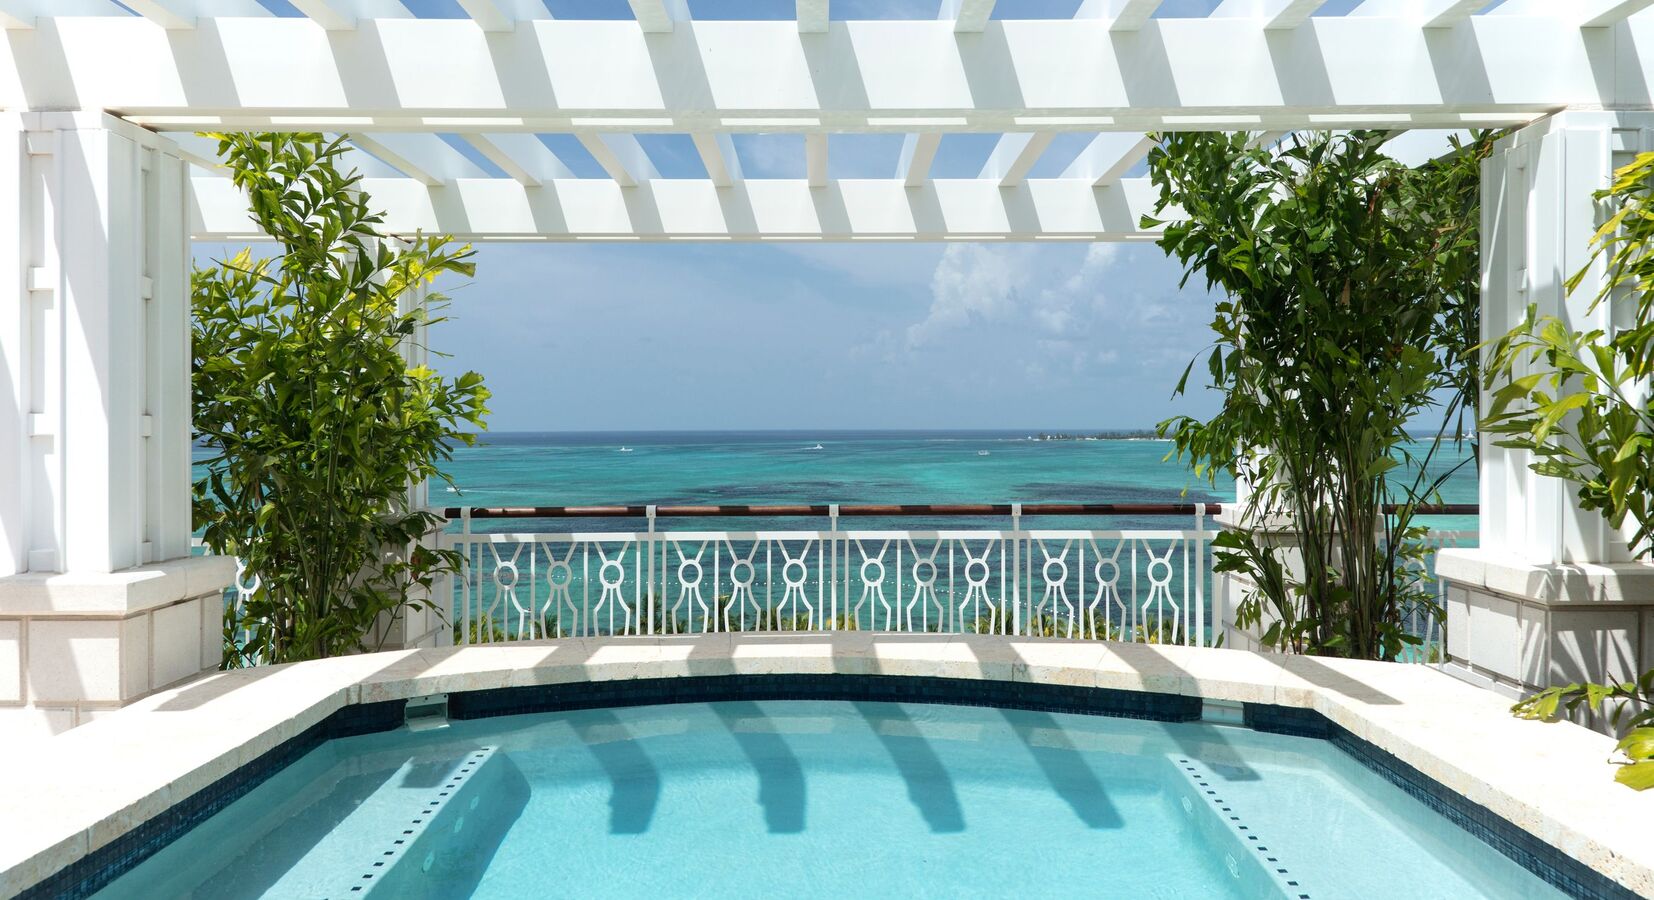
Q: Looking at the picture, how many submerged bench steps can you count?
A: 2